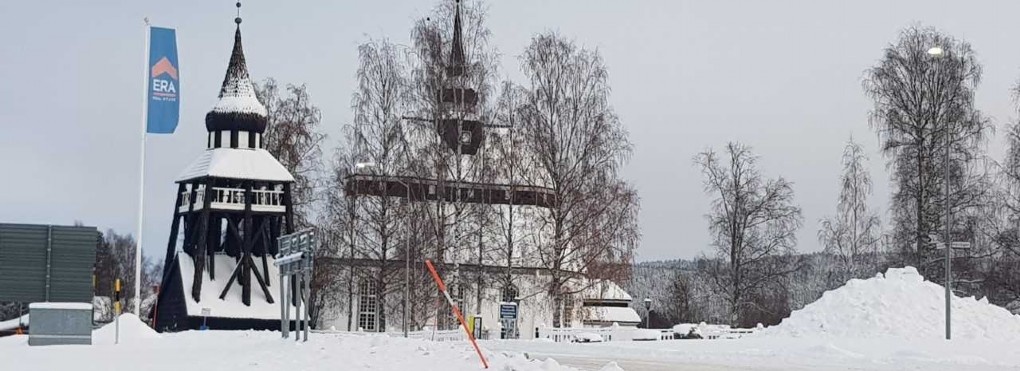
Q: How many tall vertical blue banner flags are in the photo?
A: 1